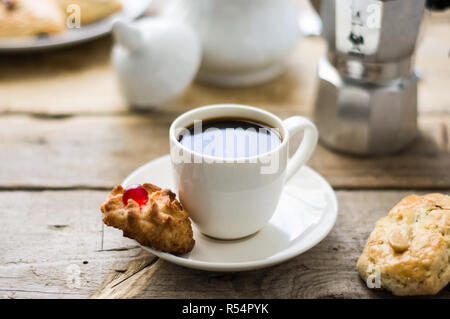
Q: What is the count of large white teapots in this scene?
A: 1